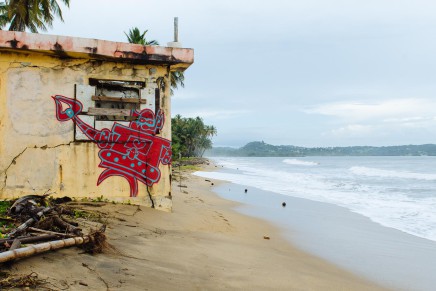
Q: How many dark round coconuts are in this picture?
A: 2